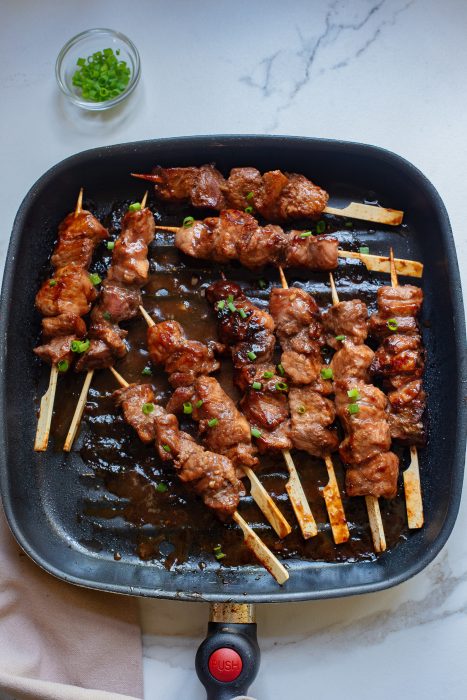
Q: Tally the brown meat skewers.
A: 10